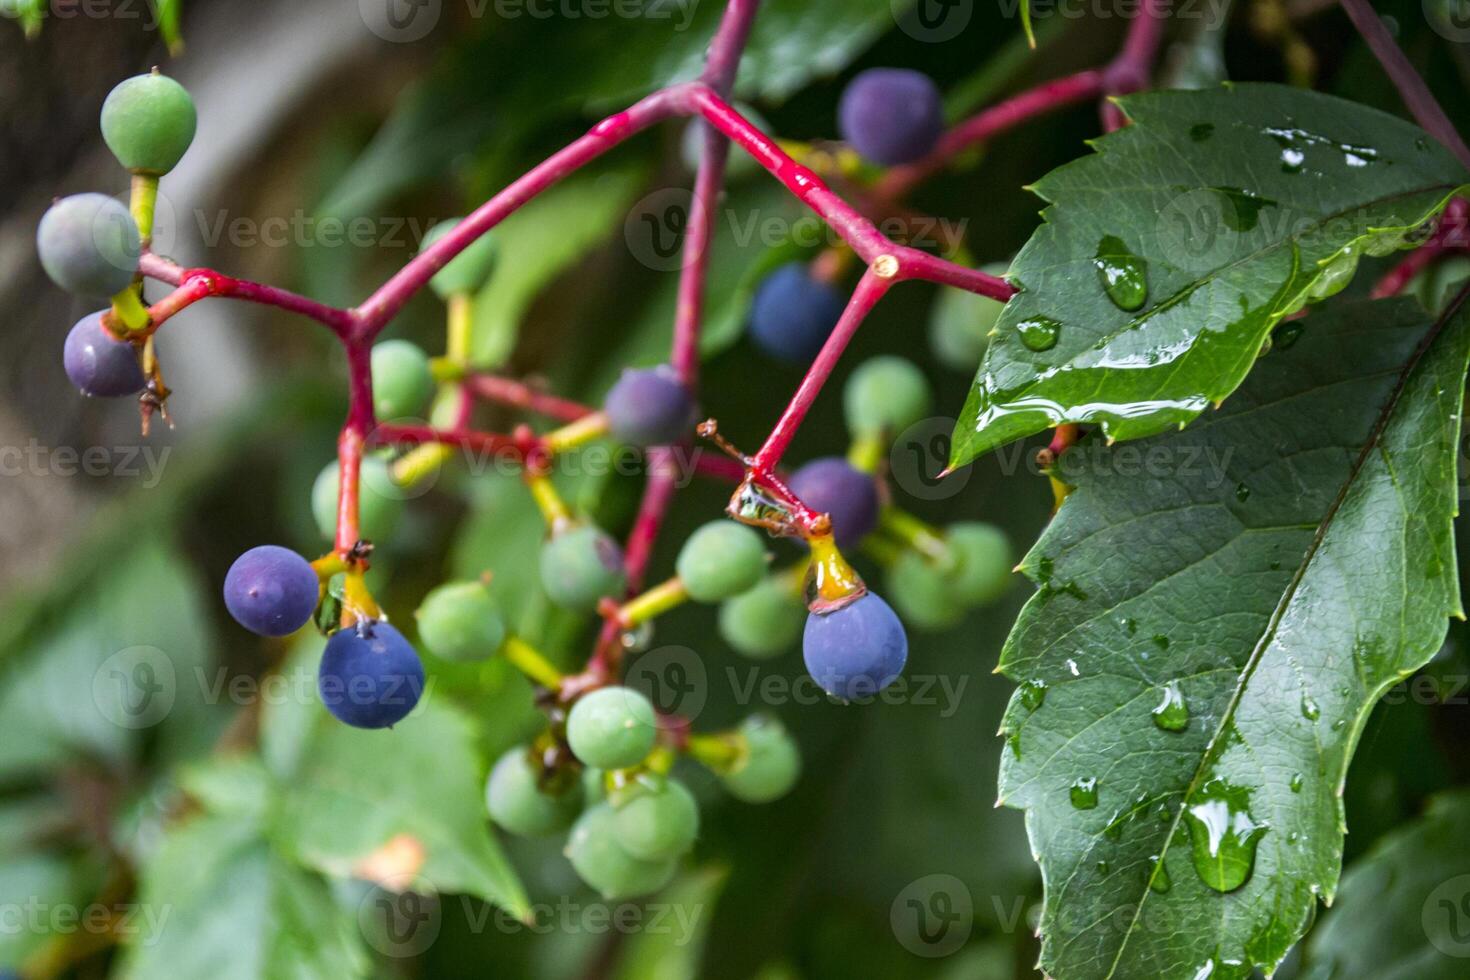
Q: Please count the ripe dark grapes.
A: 8